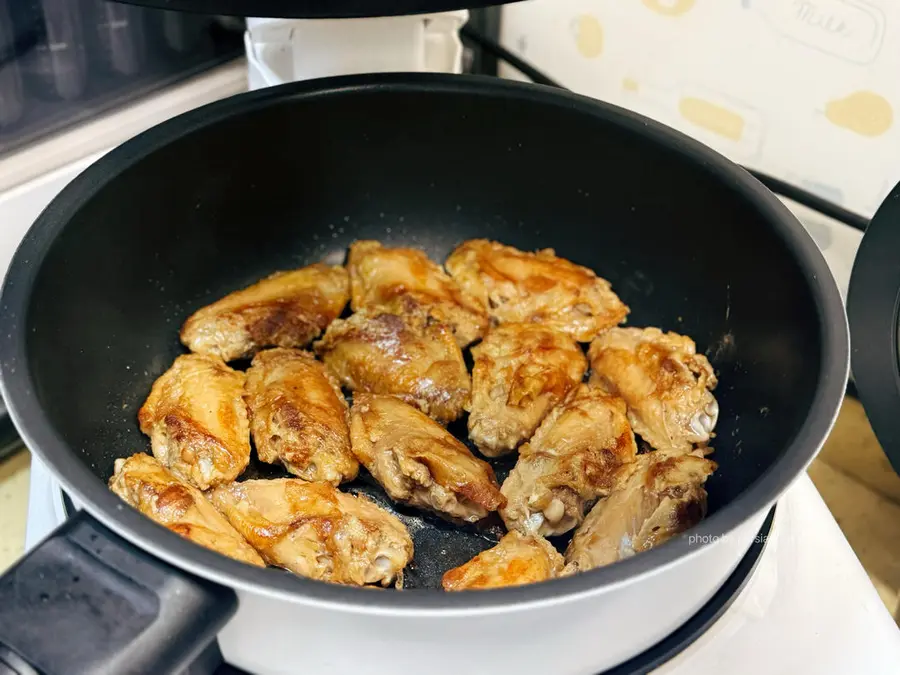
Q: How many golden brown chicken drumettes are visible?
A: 14